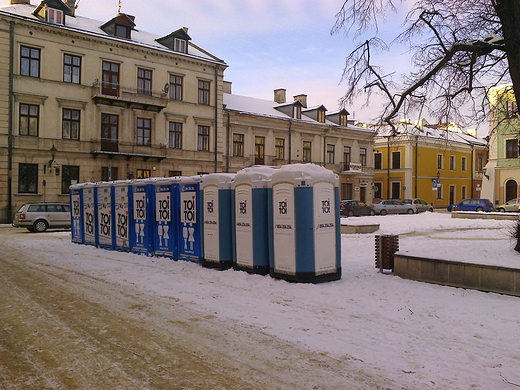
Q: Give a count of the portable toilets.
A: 10